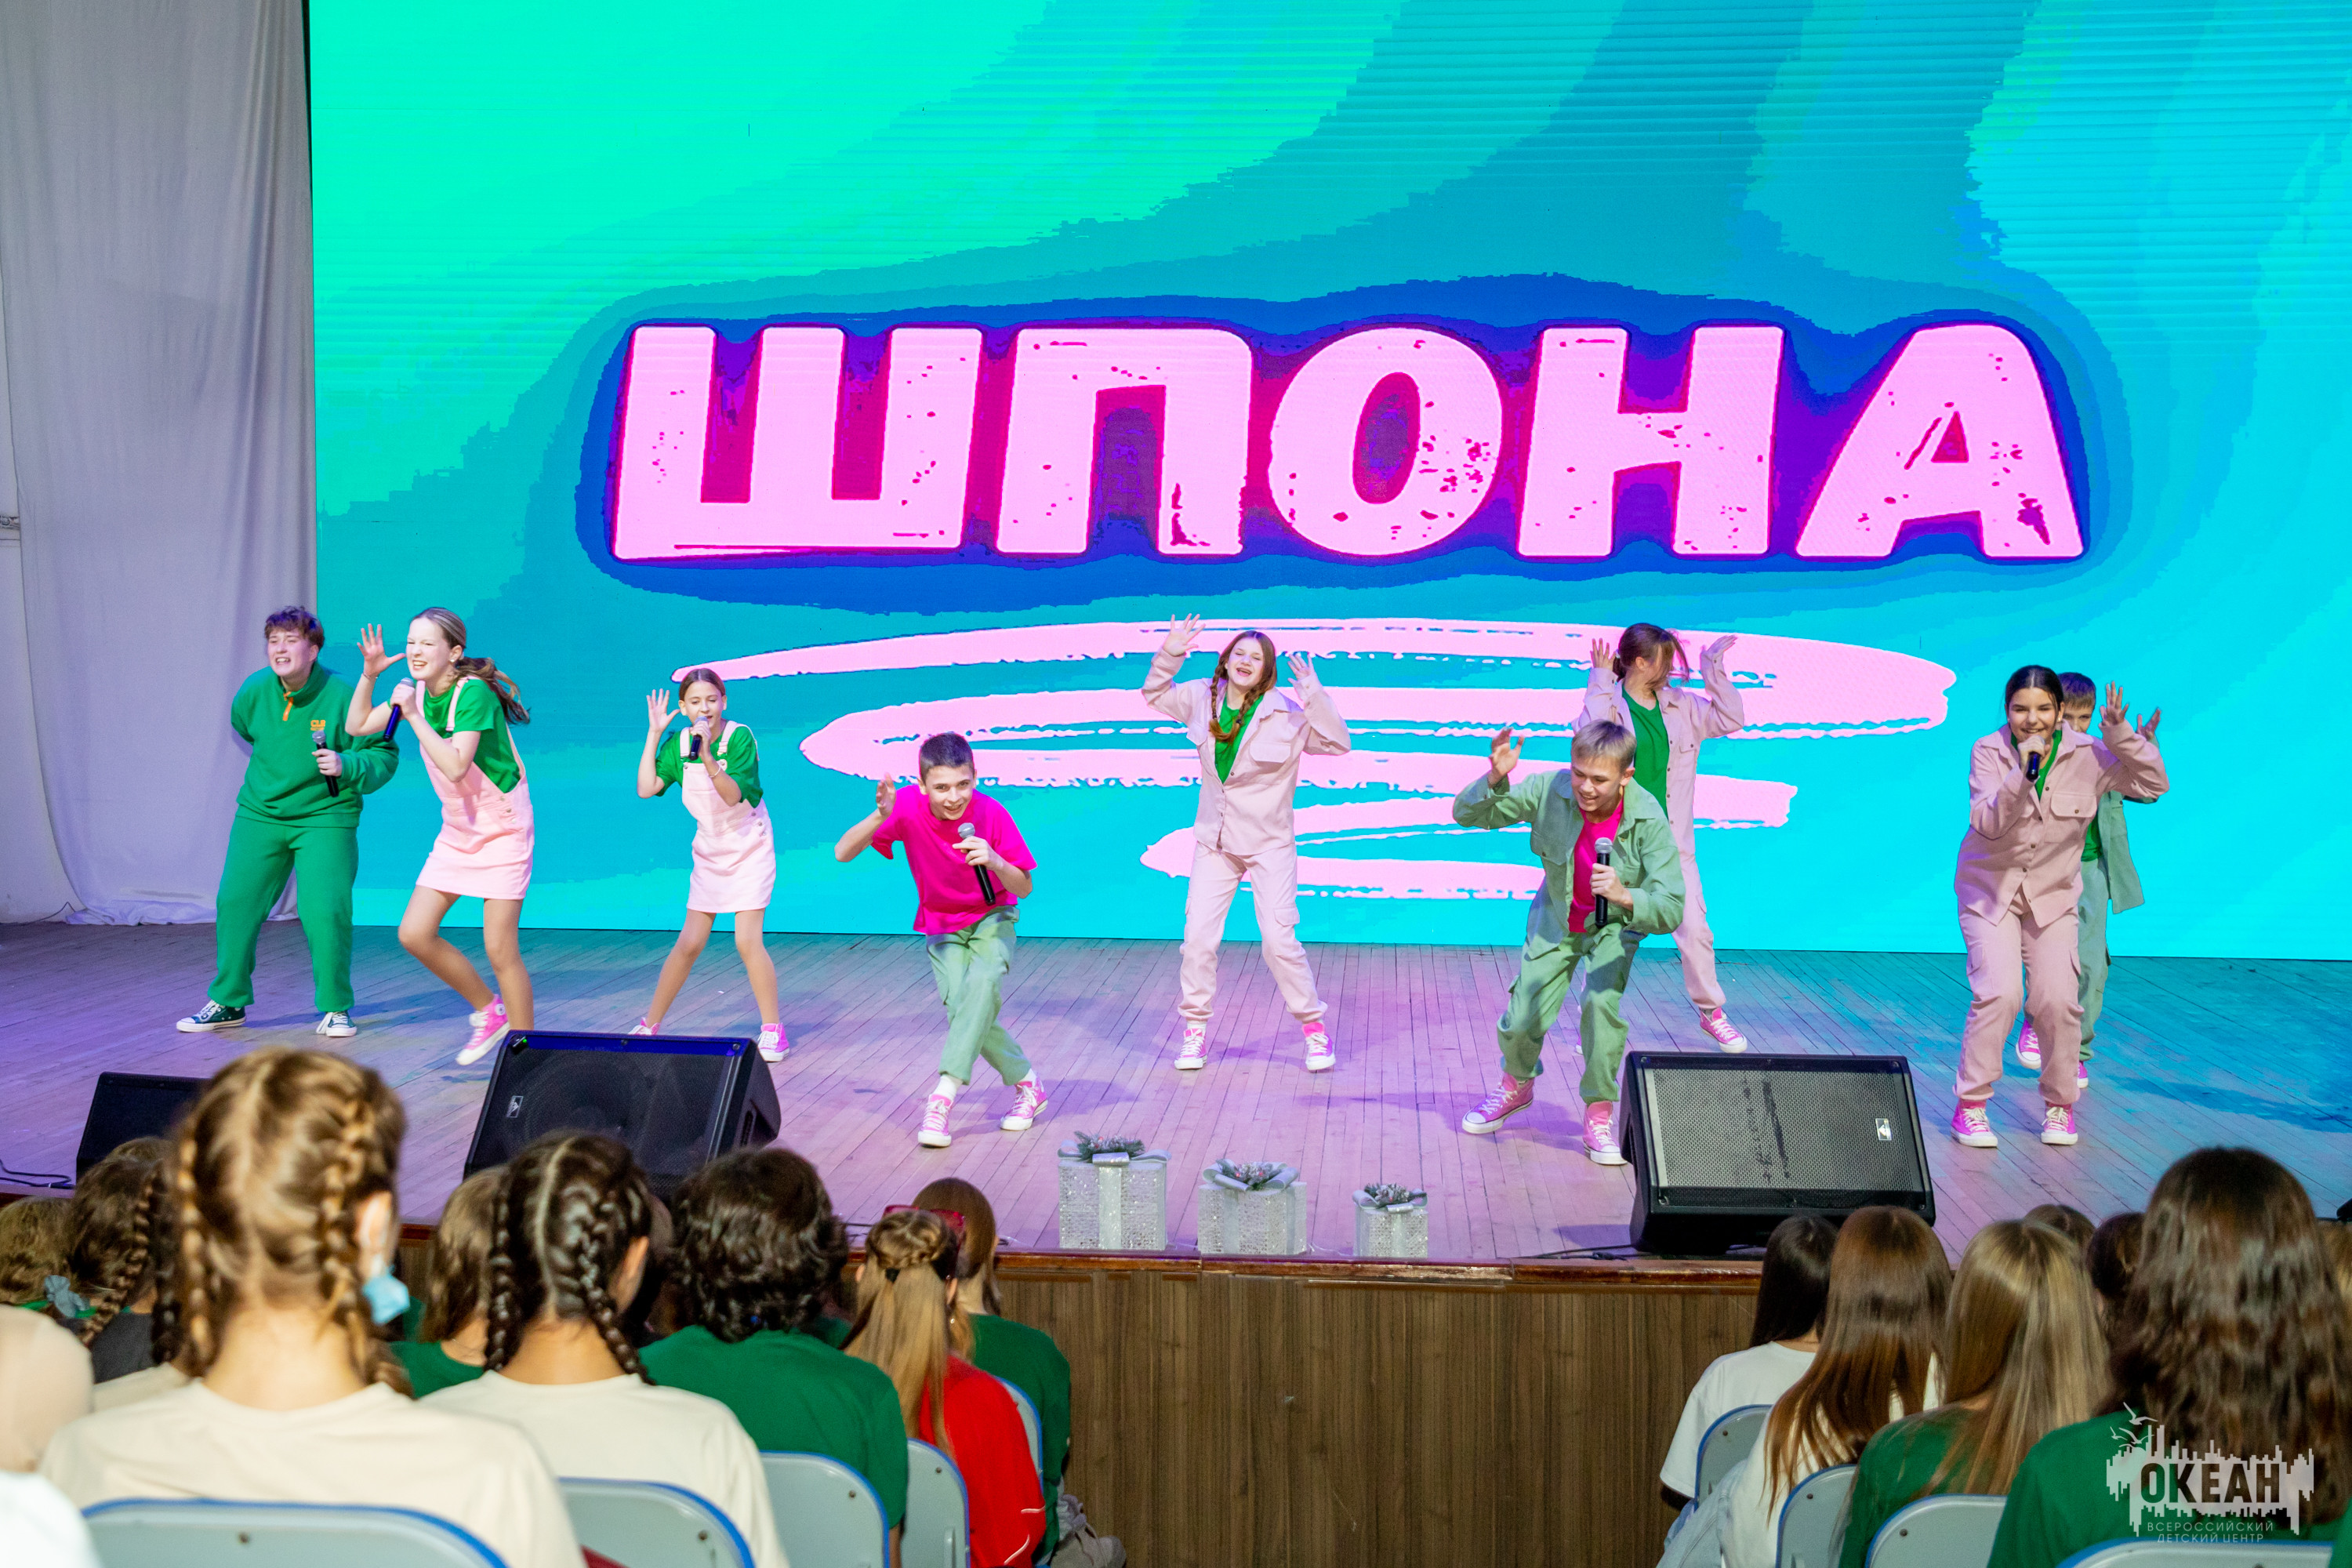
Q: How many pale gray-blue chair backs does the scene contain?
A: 9